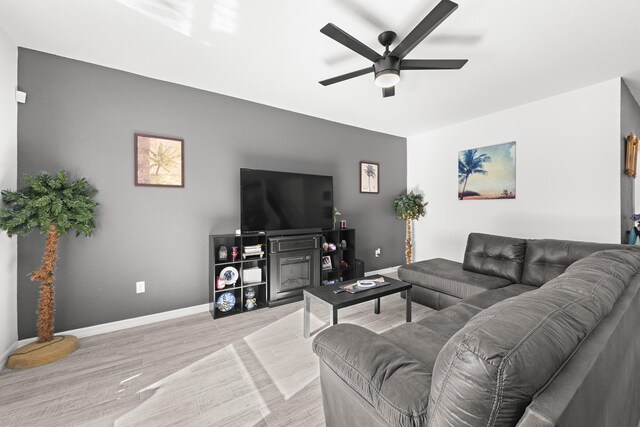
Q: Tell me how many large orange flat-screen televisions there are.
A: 0